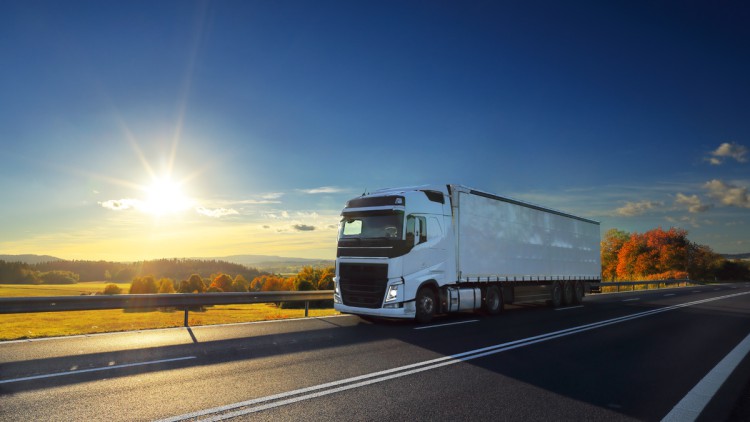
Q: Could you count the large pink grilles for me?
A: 0